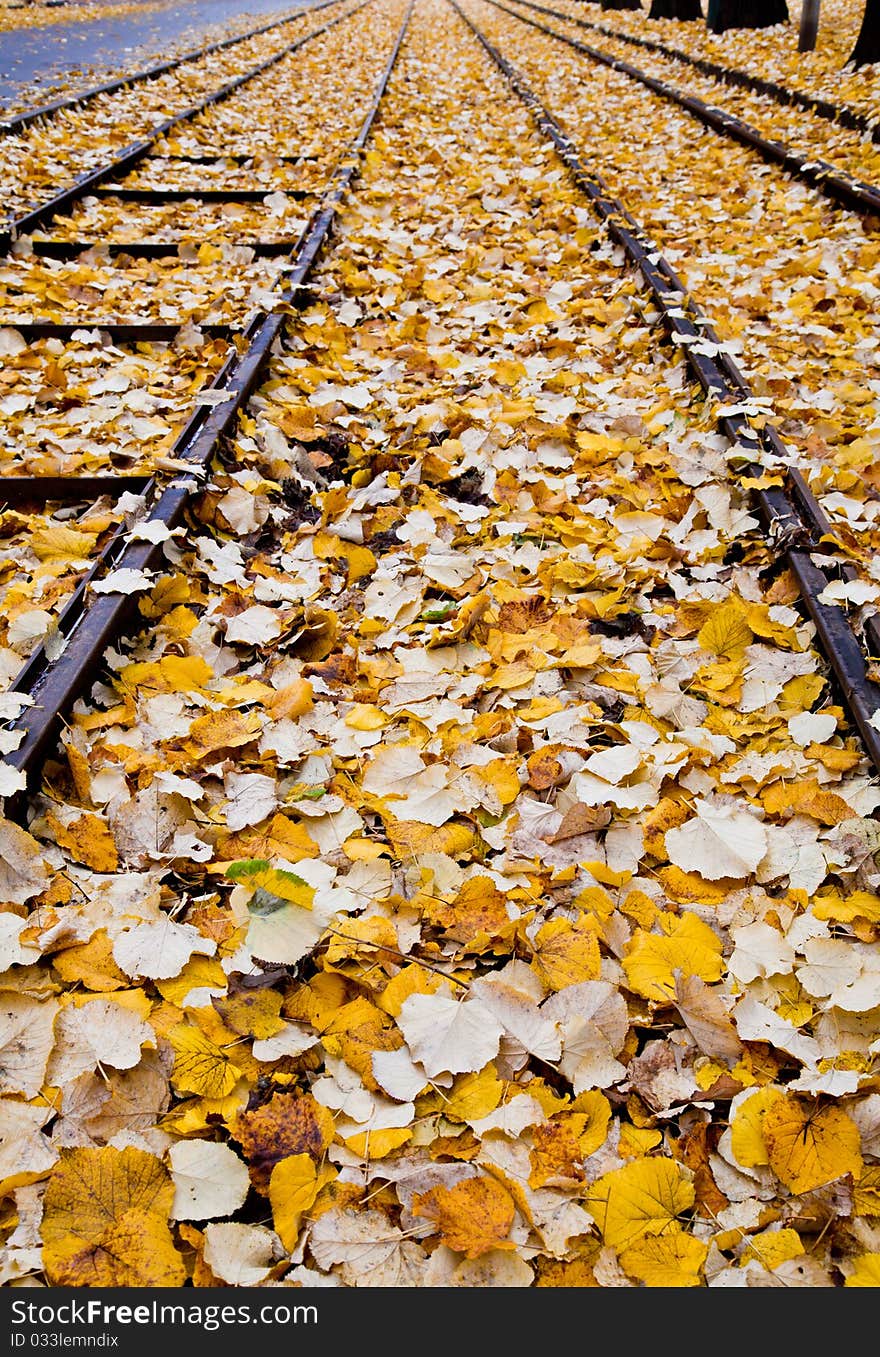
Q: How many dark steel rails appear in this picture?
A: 6